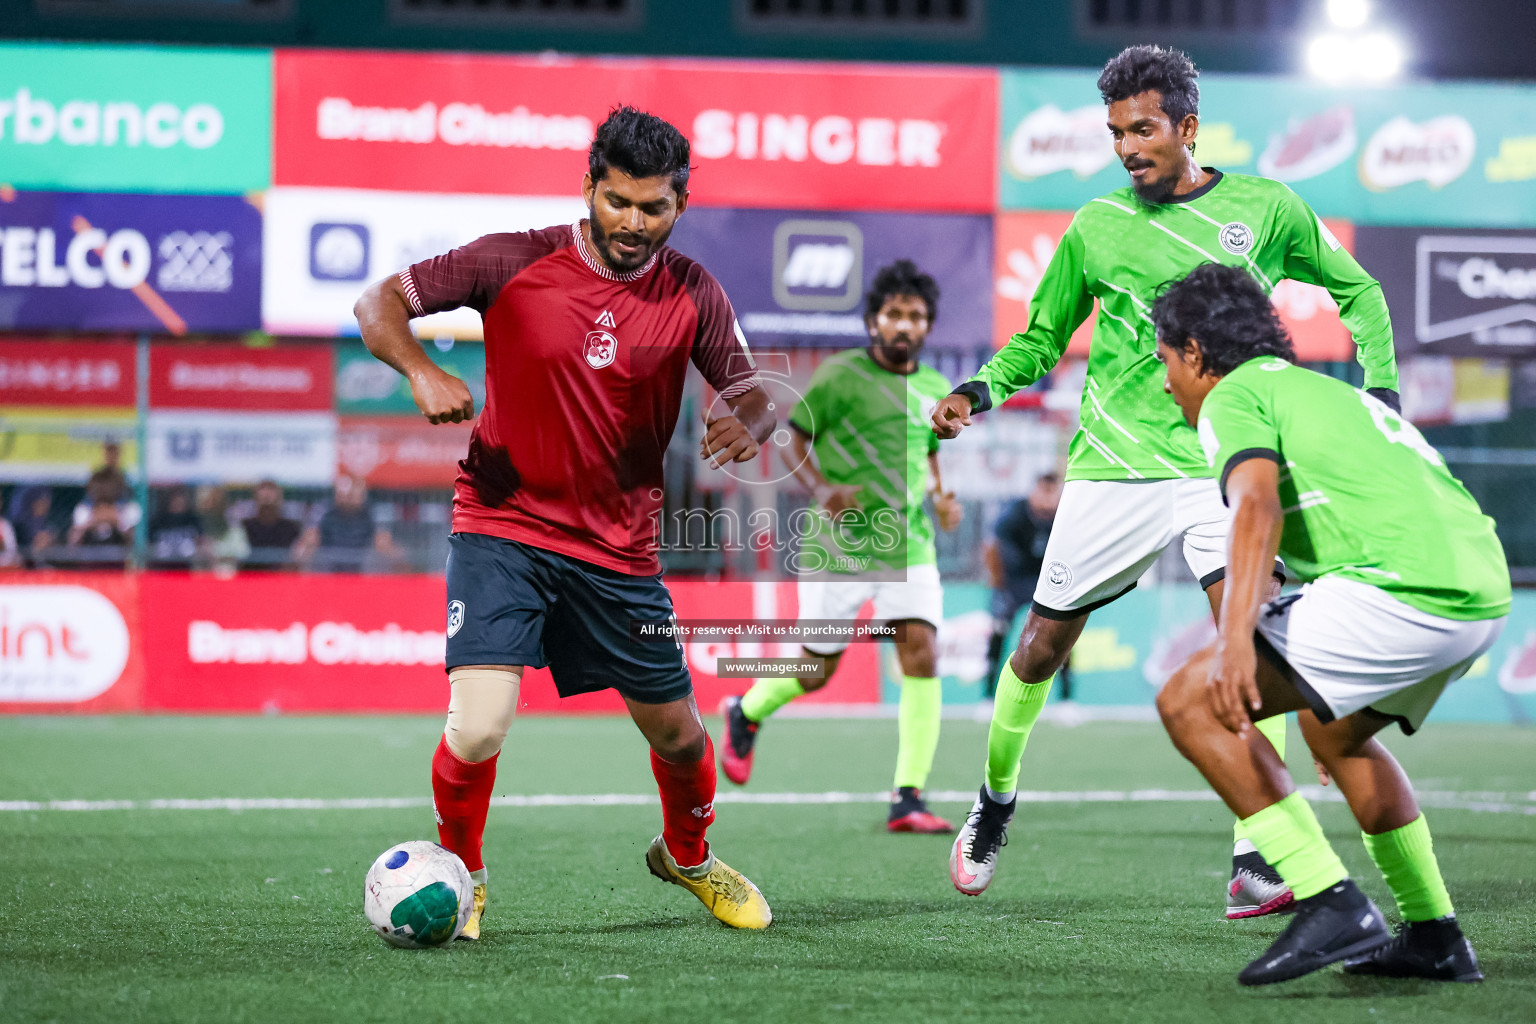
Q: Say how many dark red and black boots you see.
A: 2